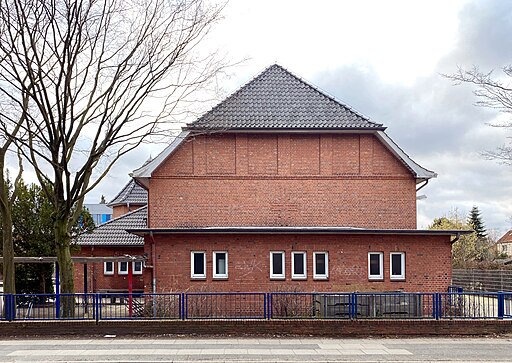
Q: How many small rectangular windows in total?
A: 10